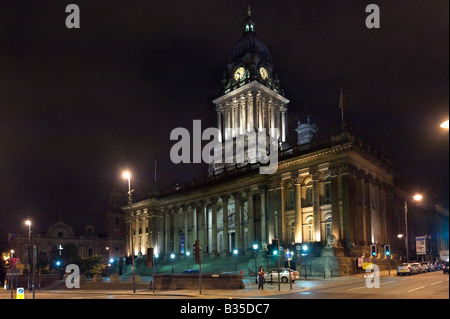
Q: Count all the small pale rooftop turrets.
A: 1